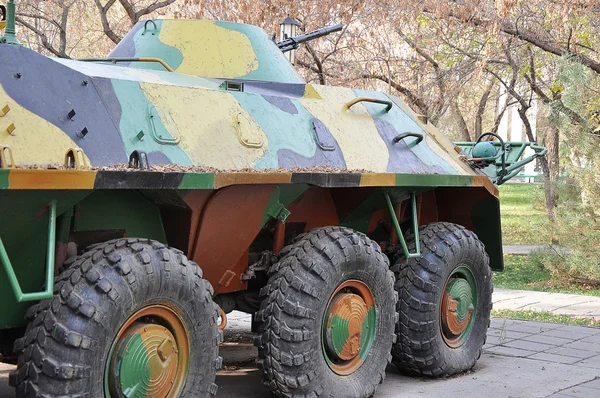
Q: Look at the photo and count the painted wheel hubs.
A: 3